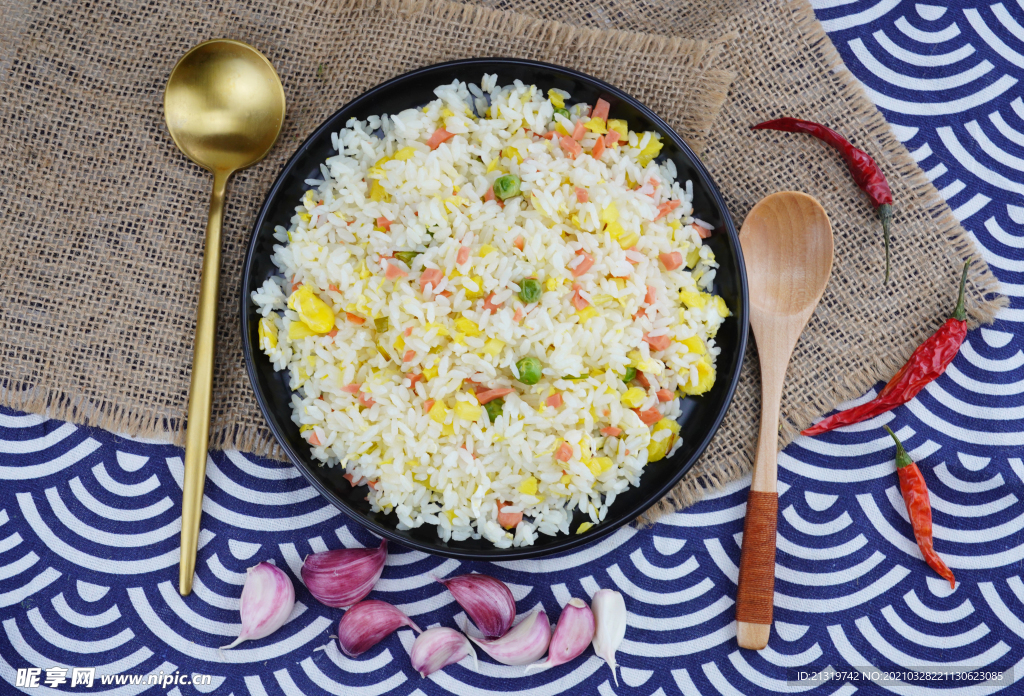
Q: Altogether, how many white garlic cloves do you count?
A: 1